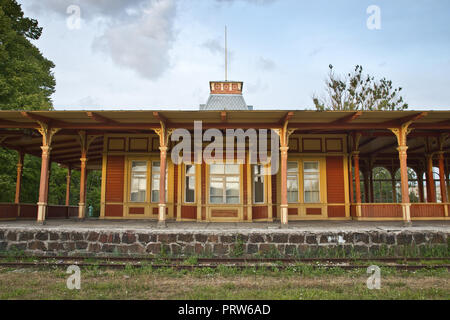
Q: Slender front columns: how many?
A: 4